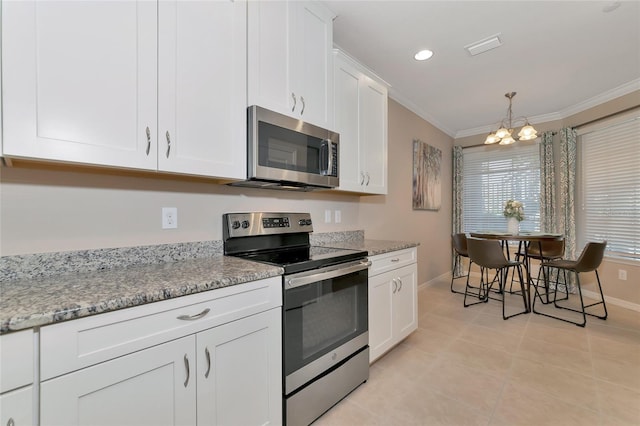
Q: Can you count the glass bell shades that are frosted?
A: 5